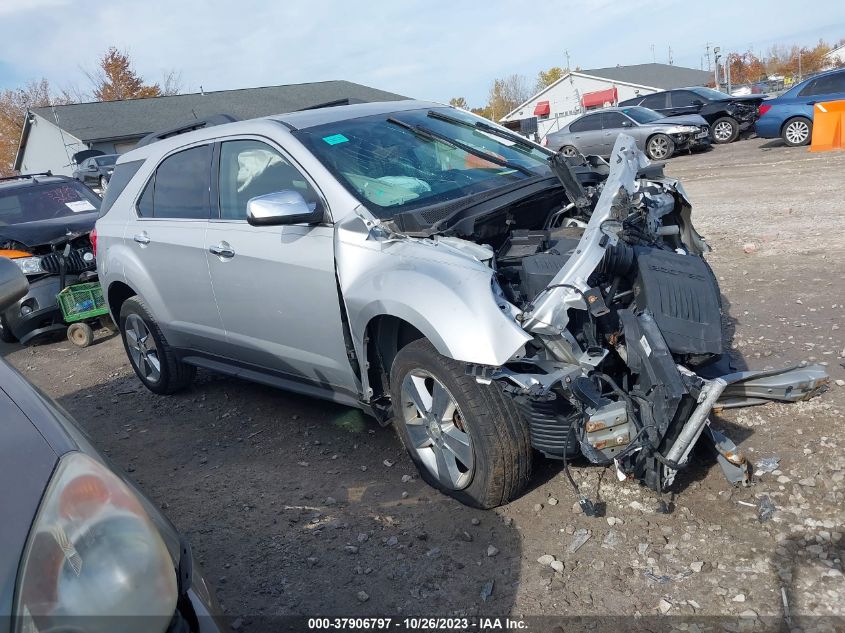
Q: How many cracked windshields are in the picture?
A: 1